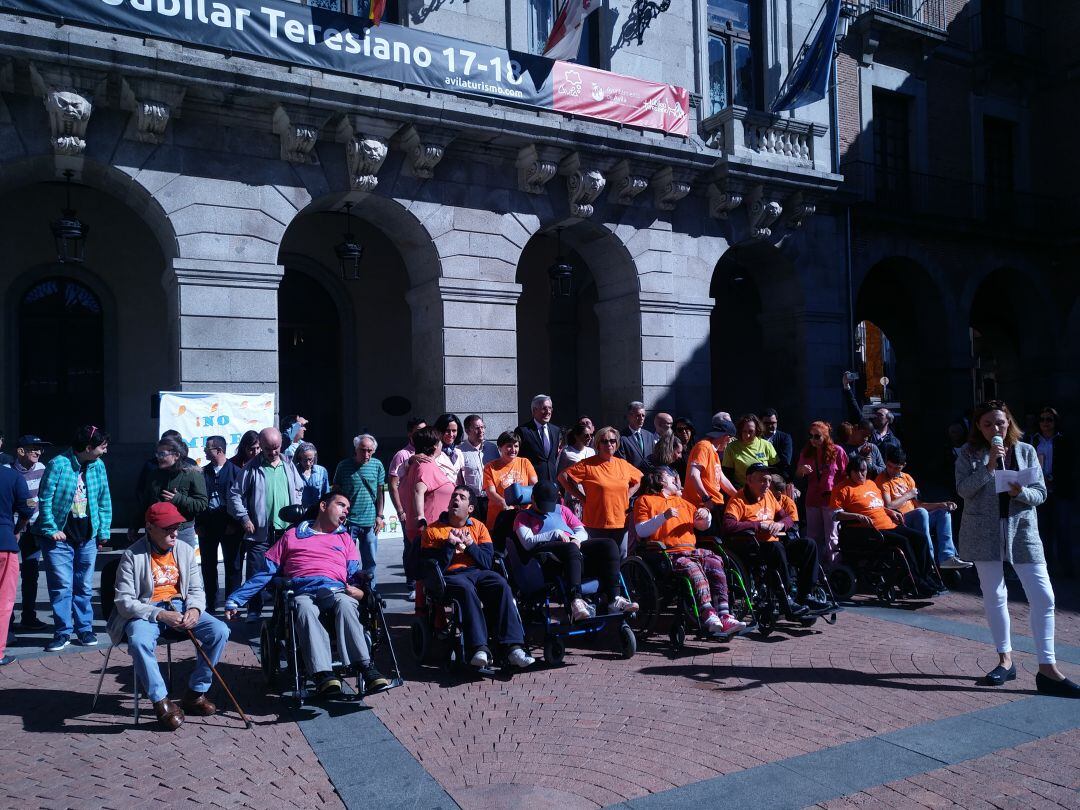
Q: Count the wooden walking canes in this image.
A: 1